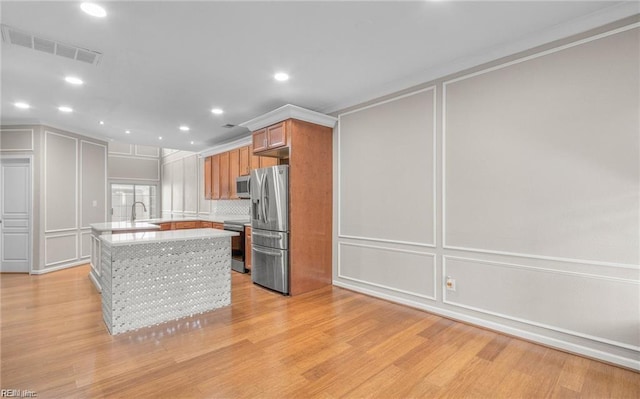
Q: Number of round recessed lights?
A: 11